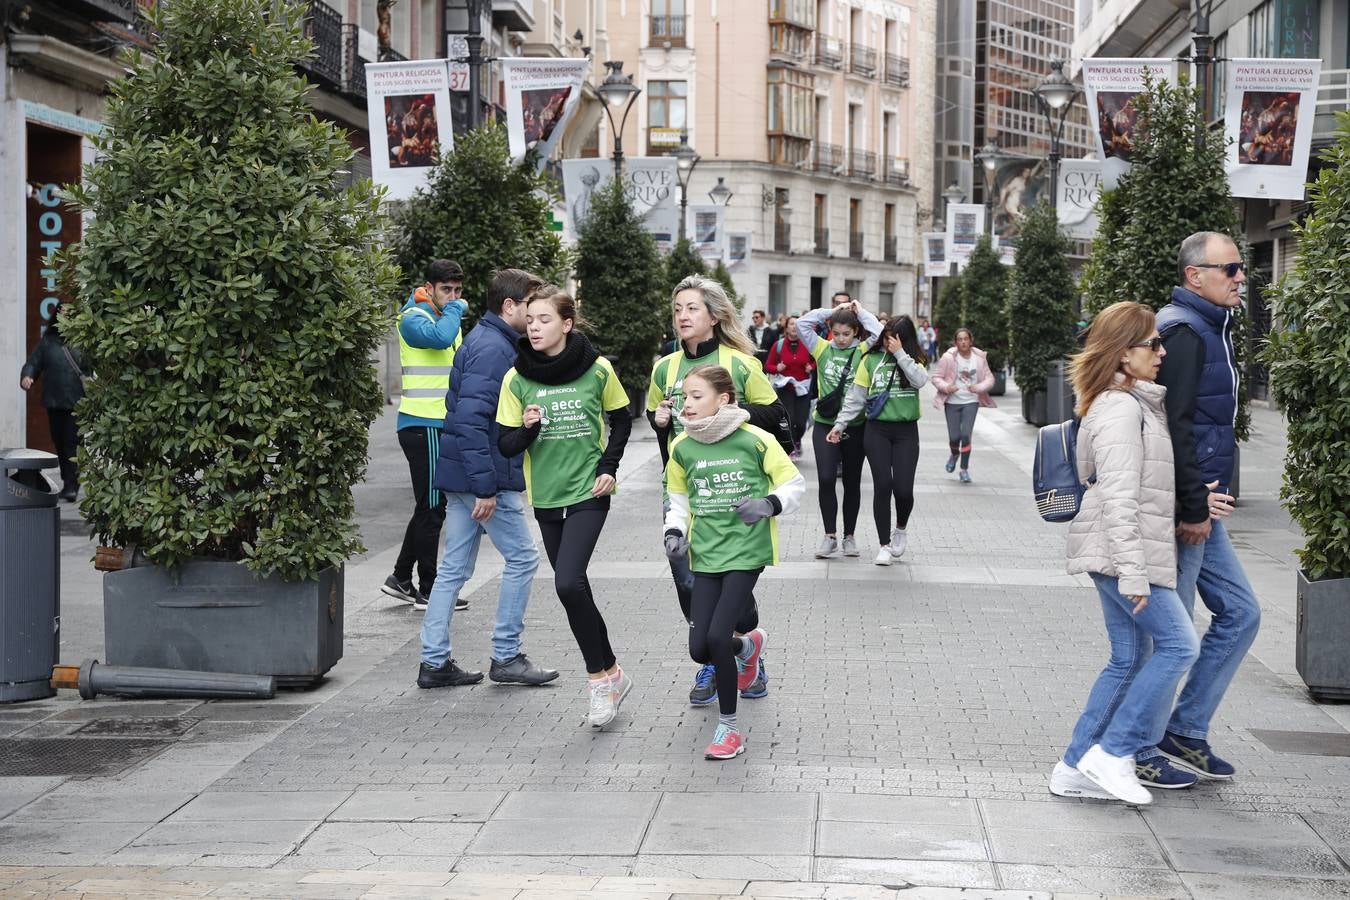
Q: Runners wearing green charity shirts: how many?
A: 5